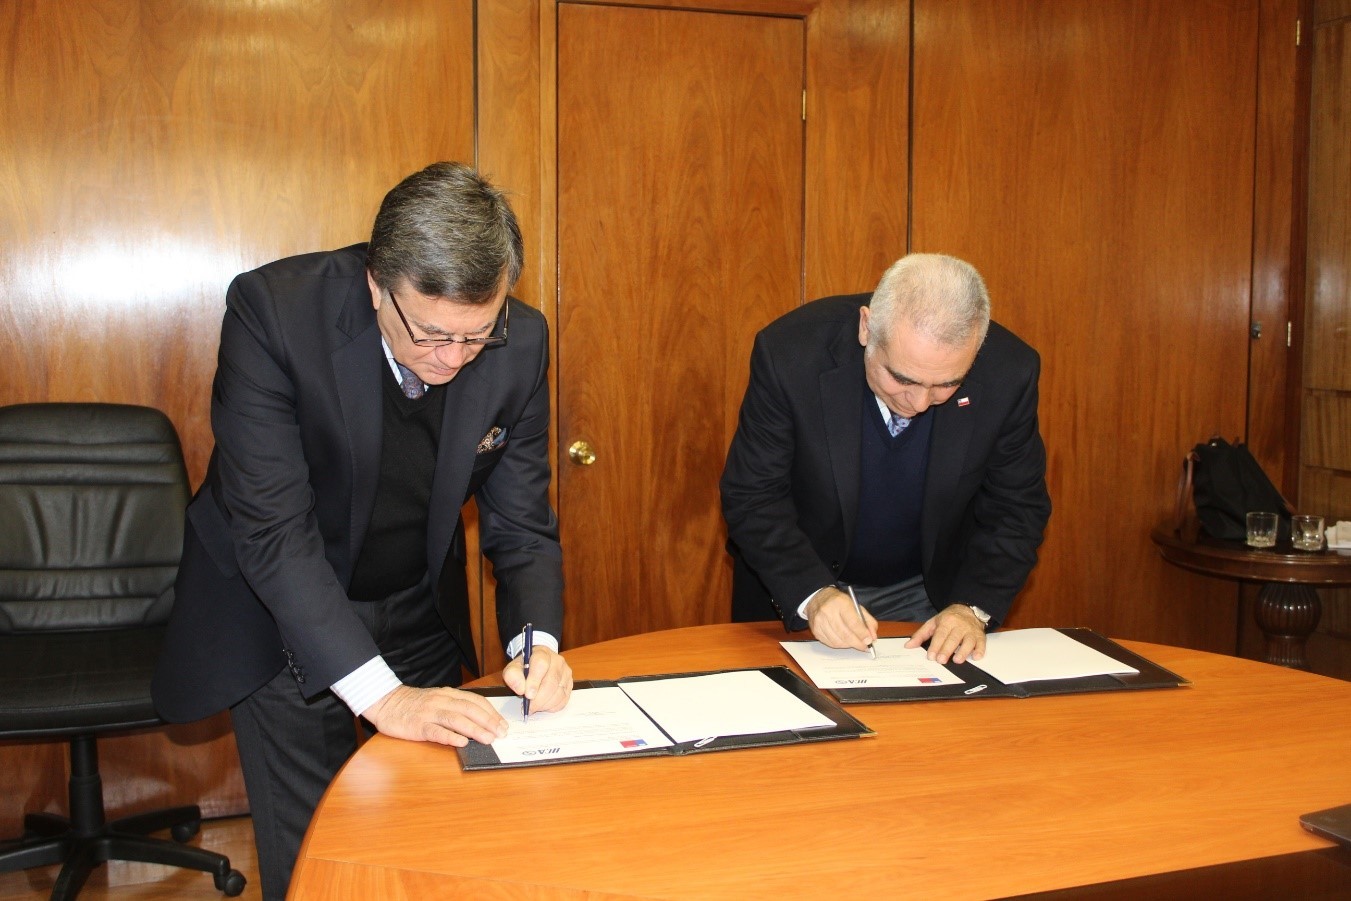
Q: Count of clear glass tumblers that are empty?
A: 2